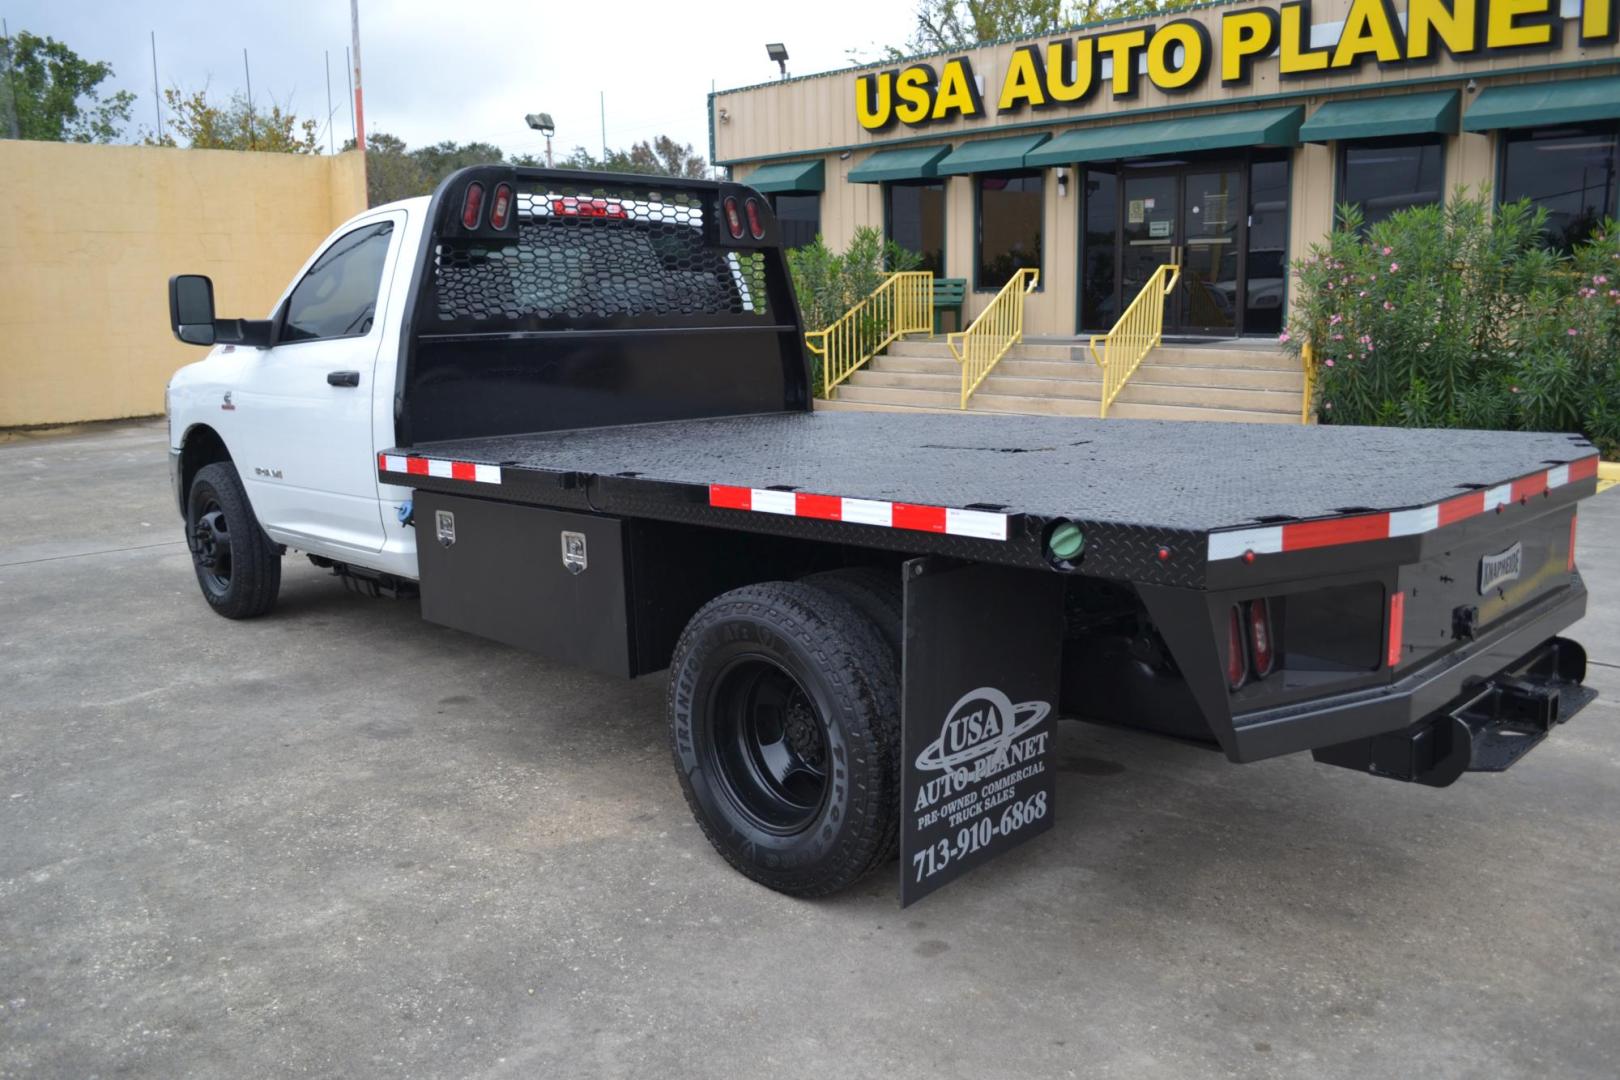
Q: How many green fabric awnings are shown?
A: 6